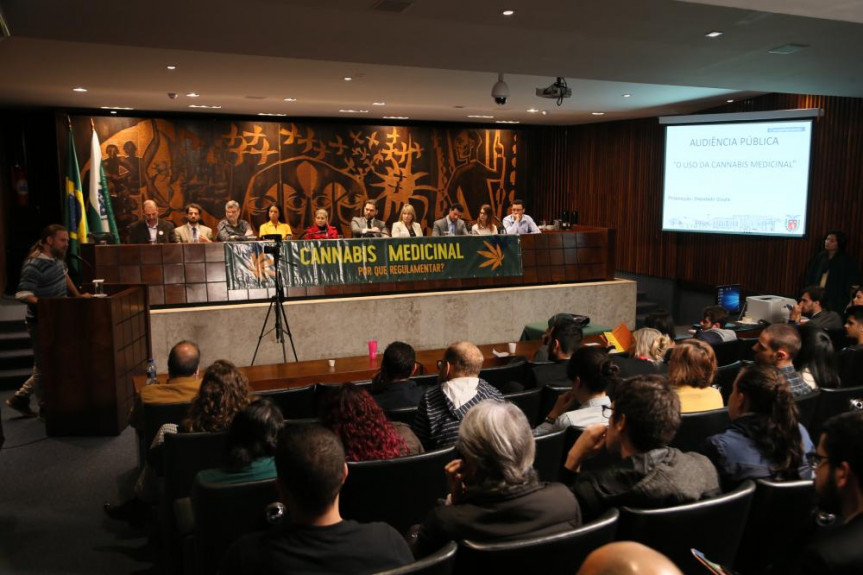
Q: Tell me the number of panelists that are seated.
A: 10